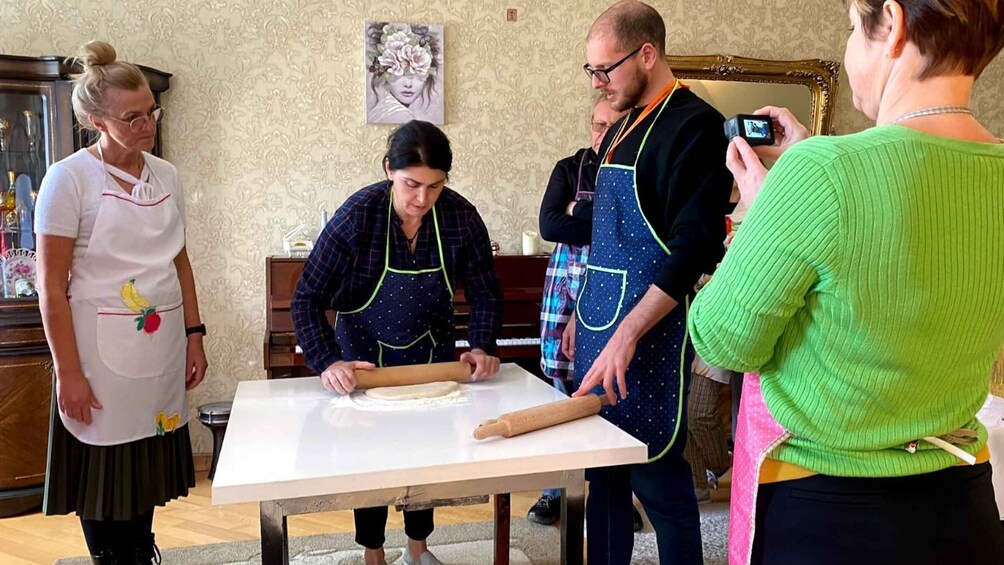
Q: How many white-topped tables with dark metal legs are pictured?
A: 1